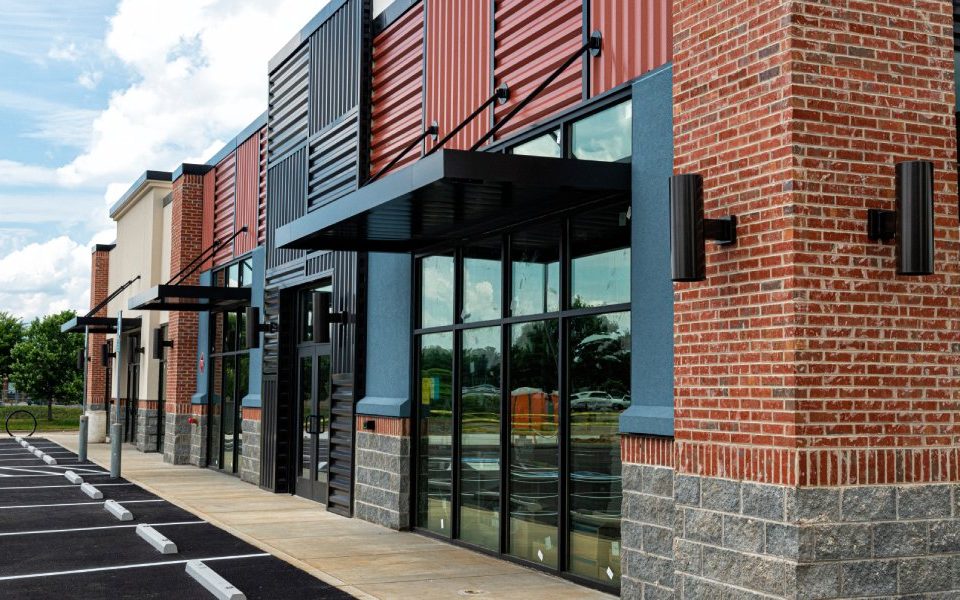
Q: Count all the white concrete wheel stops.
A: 10